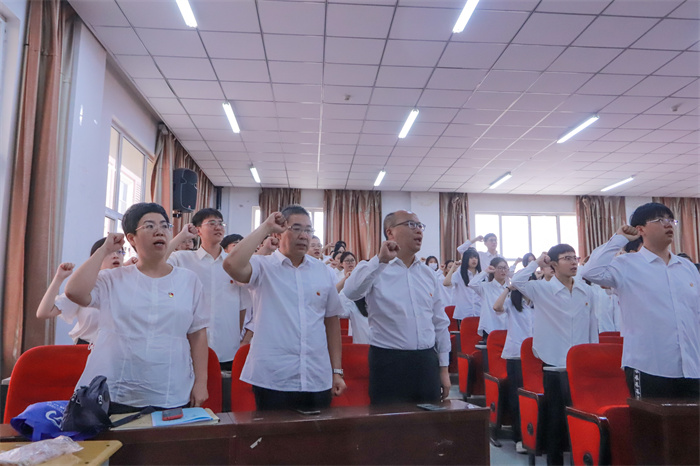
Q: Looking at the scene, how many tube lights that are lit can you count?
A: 9